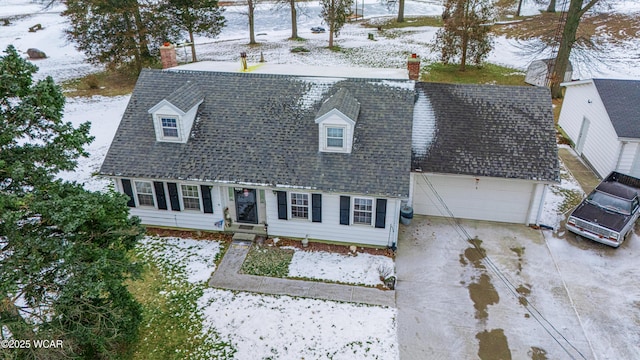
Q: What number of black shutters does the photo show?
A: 8